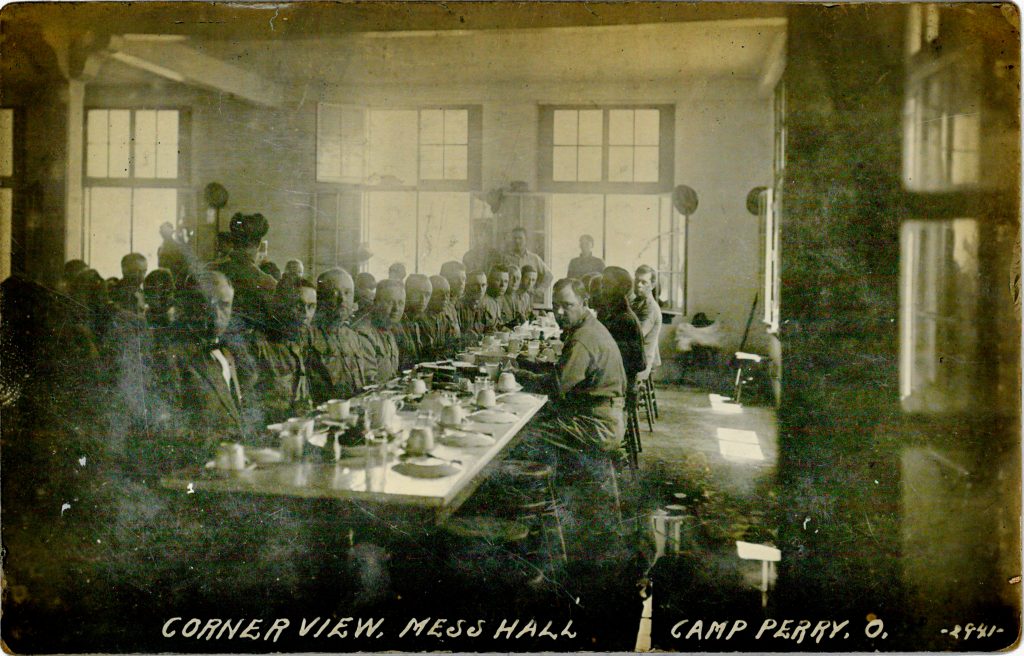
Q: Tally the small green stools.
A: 2